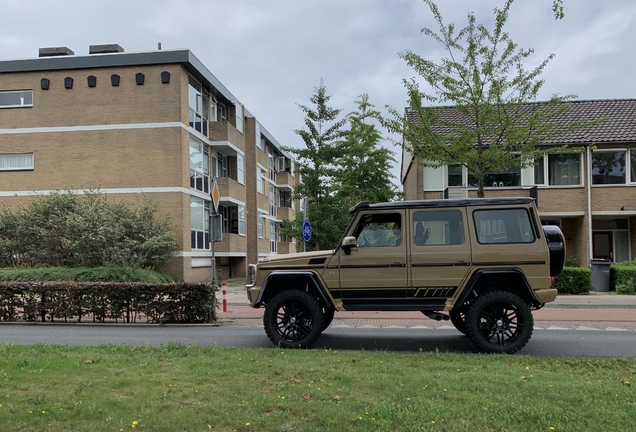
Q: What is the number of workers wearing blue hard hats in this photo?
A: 0